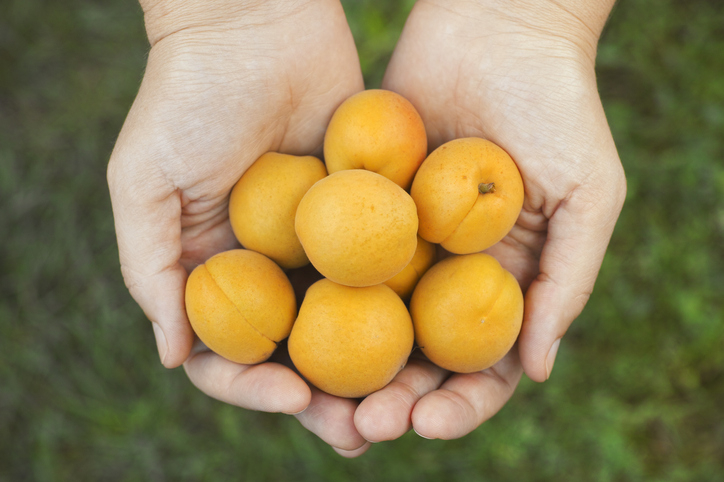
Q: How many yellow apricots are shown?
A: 8